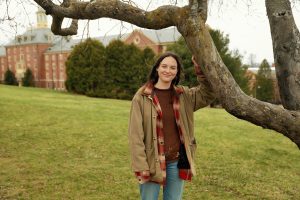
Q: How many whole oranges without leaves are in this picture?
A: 0